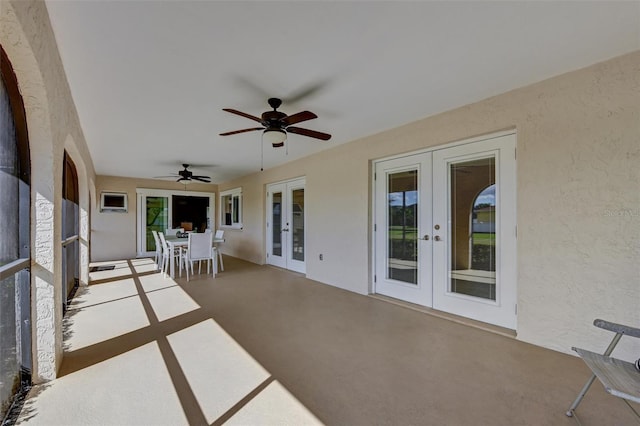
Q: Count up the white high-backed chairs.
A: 6